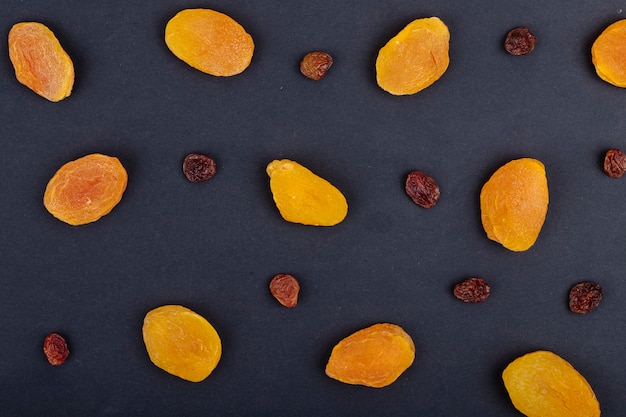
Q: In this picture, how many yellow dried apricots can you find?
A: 10